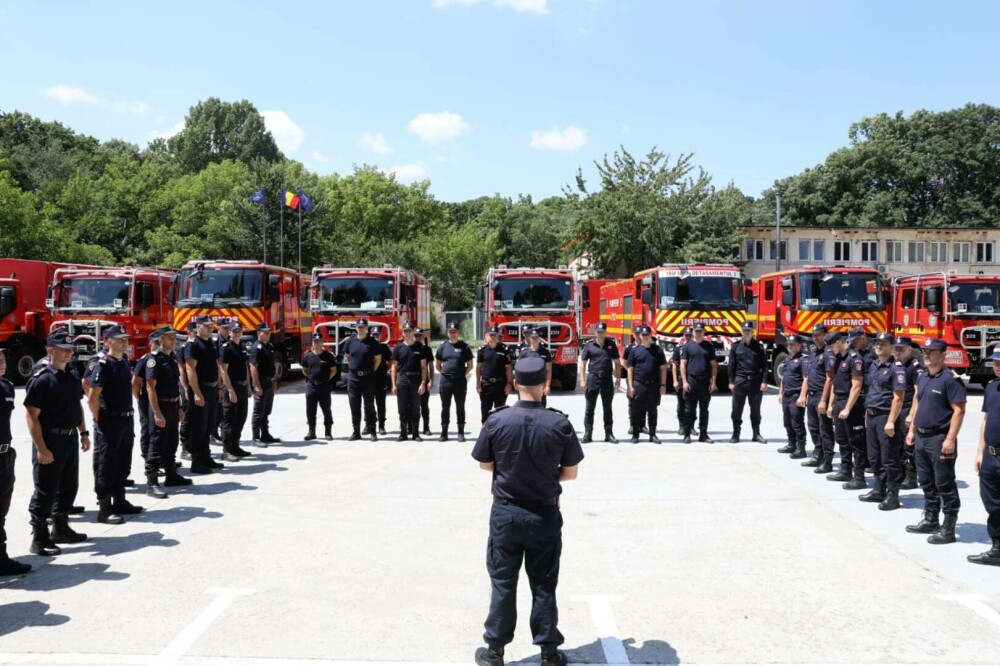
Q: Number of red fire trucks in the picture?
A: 8